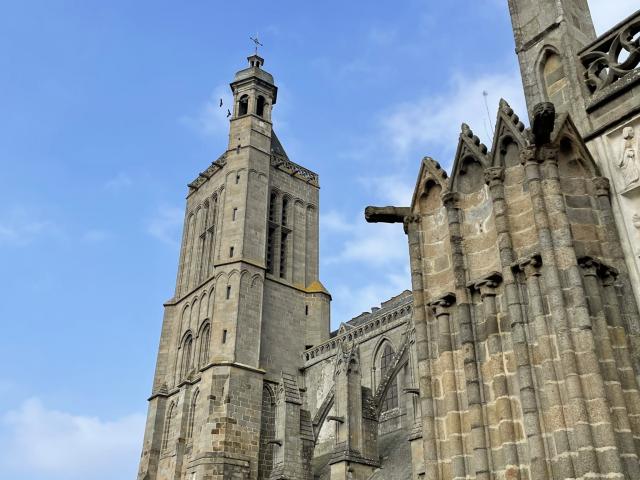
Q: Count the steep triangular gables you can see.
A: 4